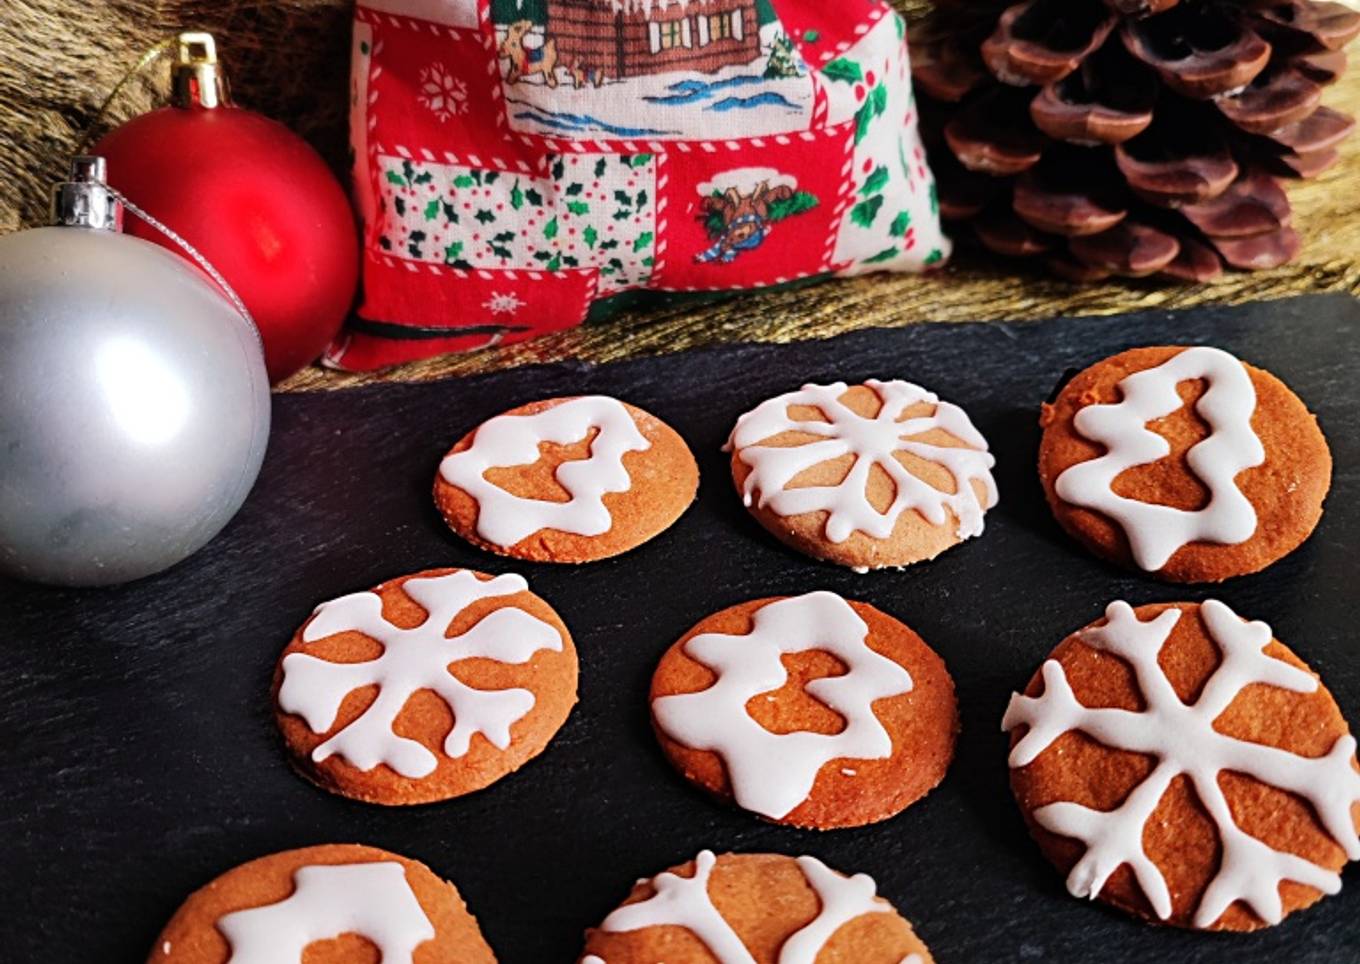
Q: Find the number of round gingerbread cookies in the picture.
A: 8